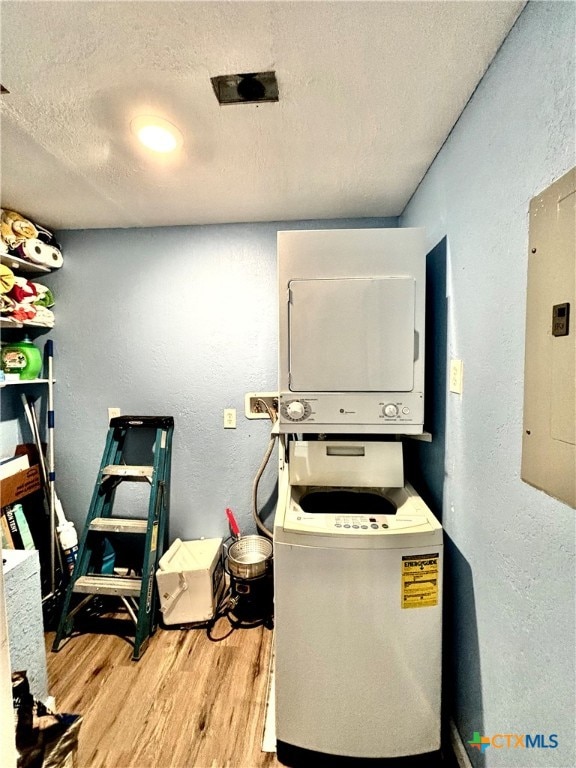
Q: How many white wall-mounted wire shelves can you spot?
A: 3